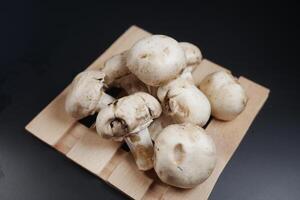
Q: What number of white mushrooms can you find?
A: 8